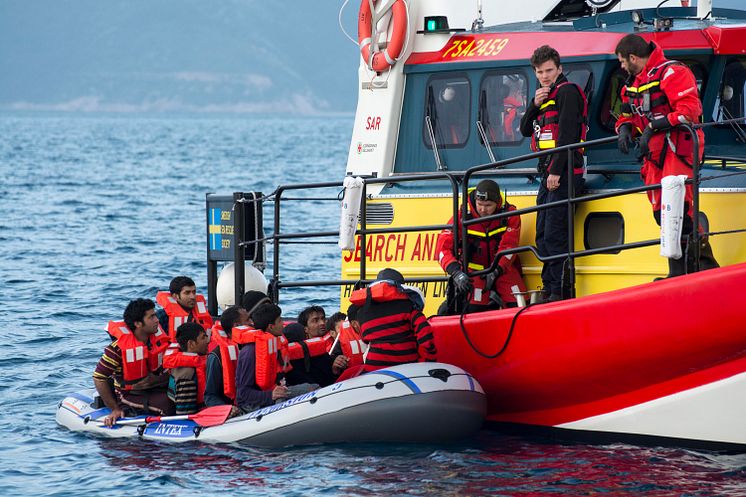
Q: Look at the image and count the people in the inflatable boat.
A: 11